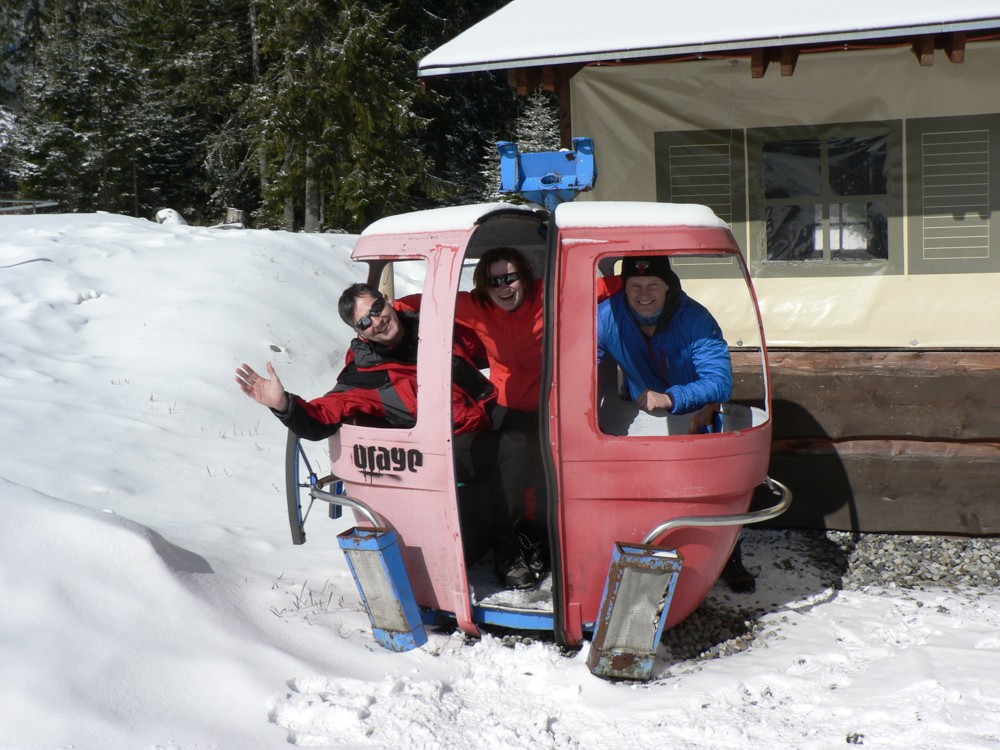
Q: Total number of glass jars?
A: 0